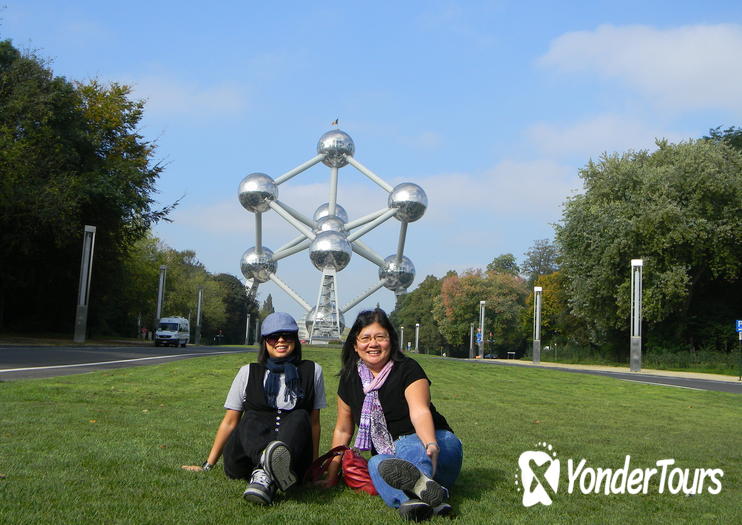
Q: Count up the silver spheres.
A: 9